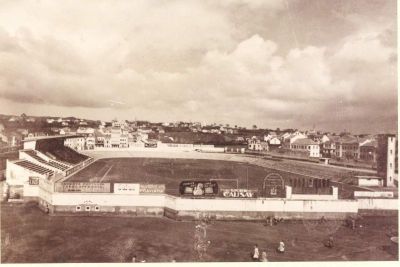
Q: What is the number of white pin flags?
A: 0